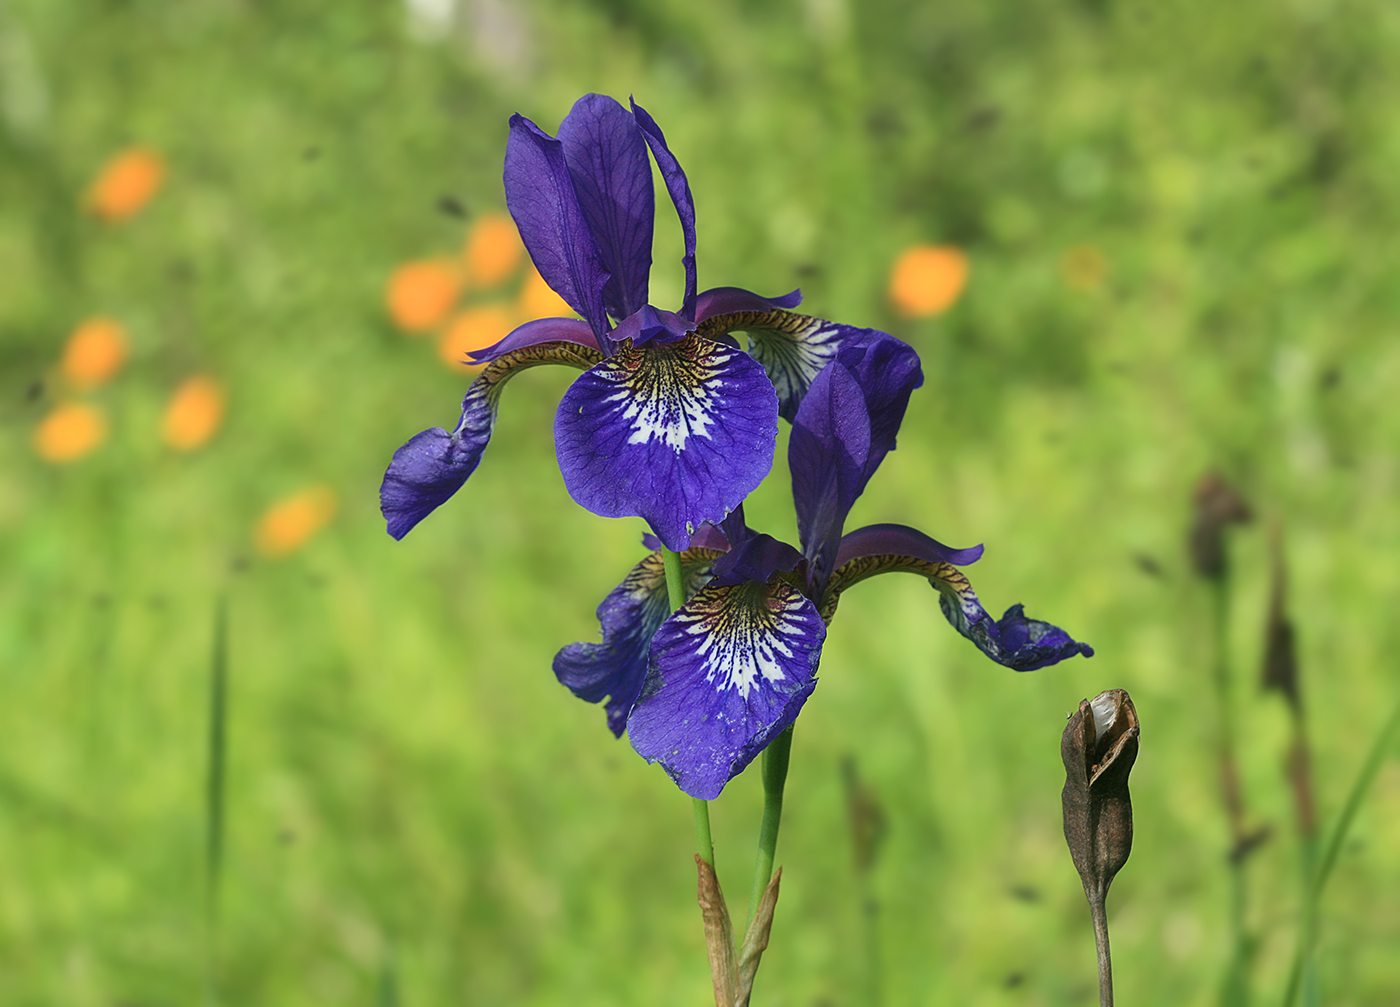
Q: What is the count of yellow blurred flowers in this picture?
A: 10